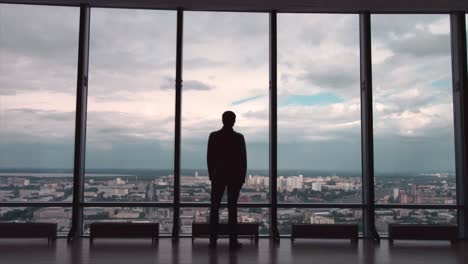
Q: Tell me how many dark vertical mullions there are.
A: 5